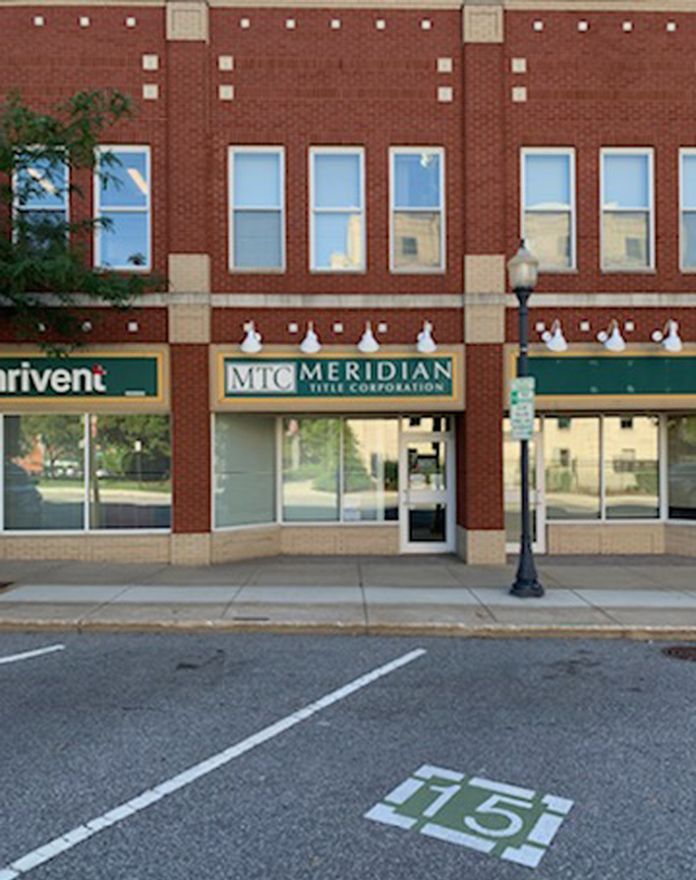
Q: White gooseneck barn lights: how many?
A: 7